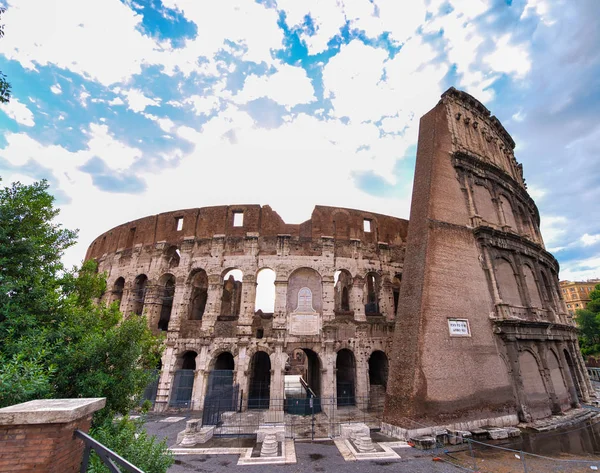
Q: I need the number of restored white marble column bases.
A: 3